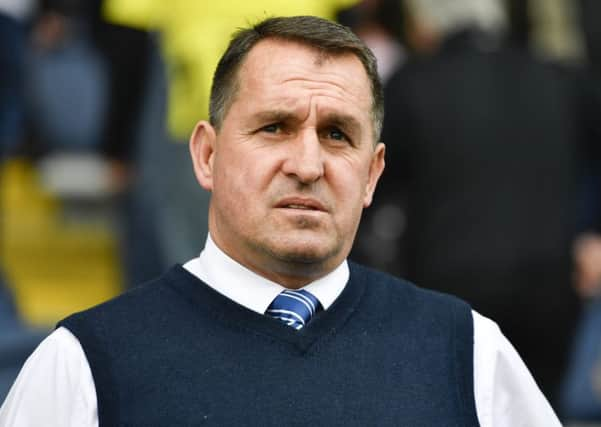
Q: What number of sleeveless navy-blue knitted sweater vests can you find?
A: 1